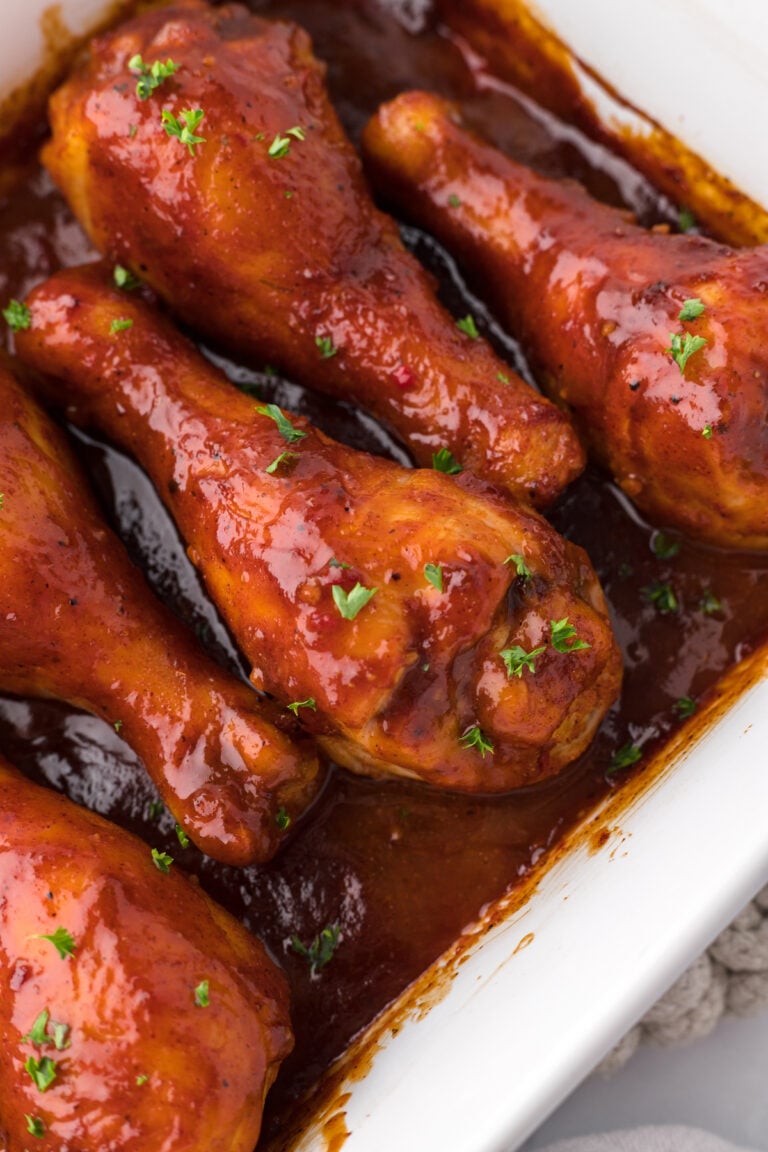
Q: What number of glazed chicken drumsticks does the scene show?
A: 5